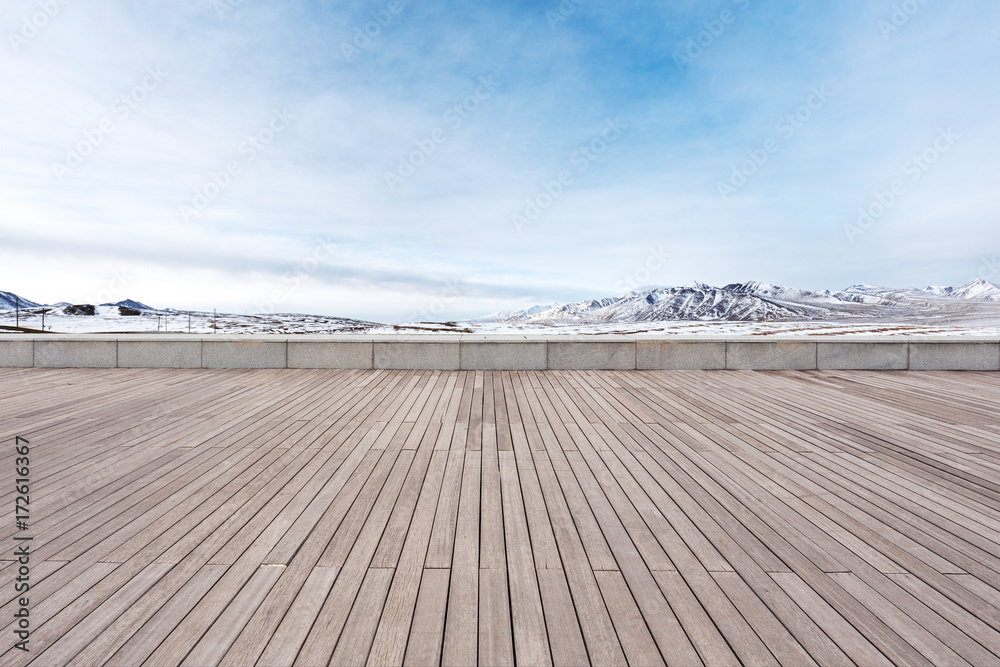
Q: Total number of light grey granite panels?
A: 12